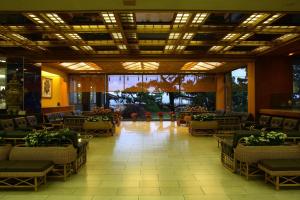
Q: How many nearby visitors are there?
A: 0